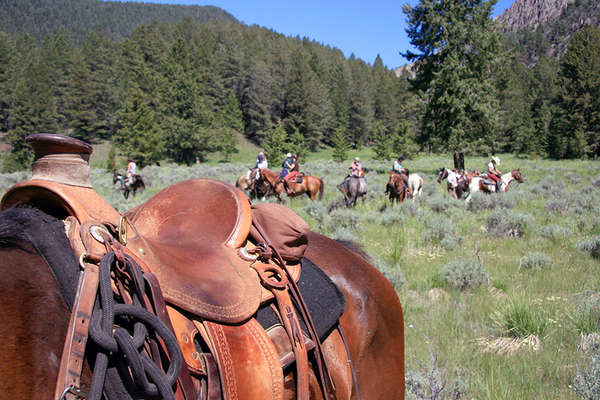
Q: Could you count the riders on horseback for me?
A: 7